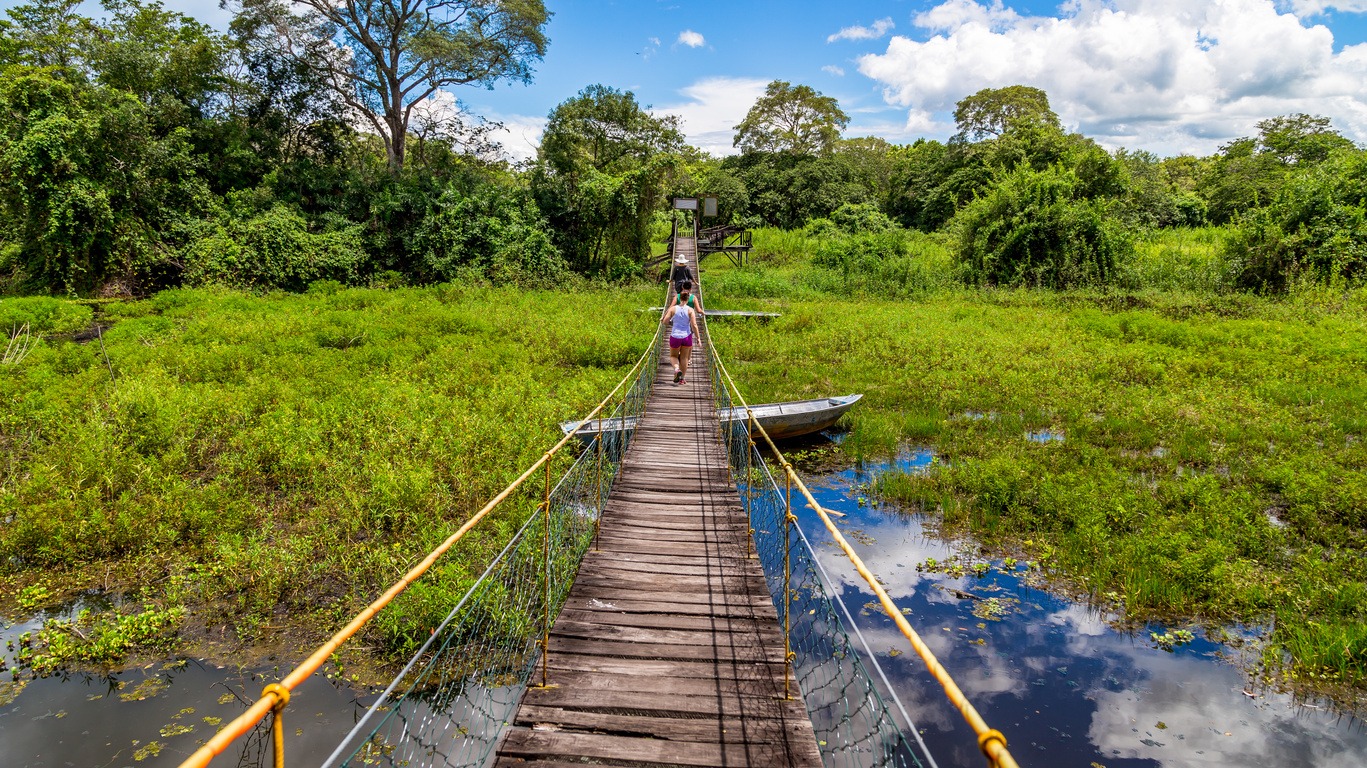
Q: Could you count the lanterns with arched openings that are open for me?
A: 0